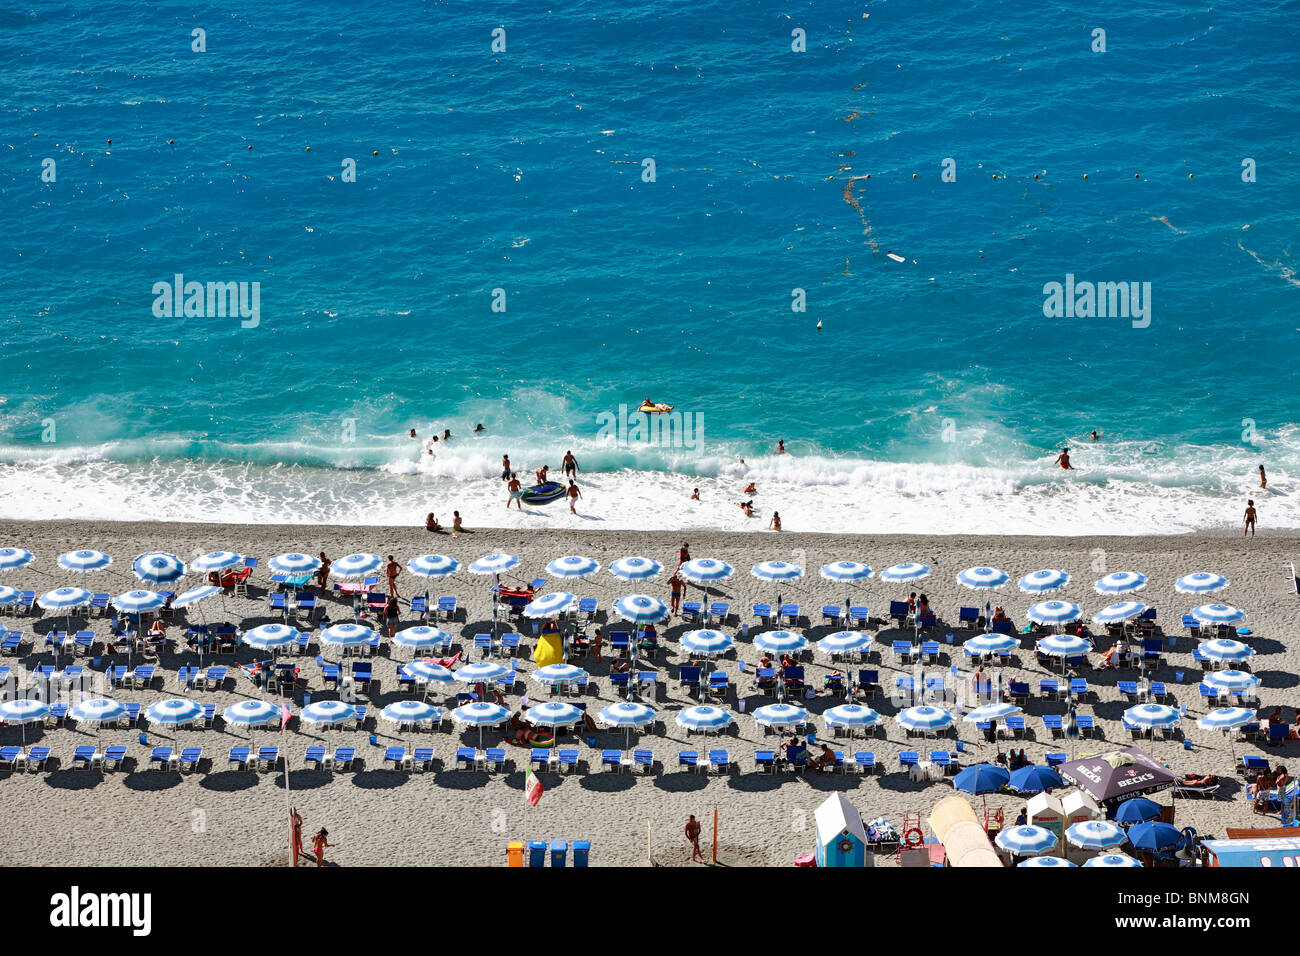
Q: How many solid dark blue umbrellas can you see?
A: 4